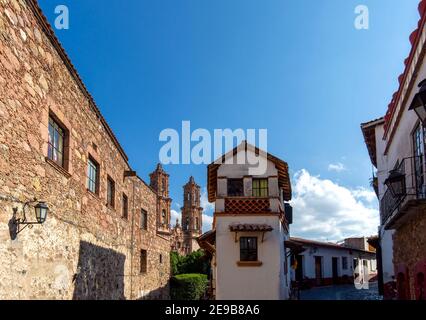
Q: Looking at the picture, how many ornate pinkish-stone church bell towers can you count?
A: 2